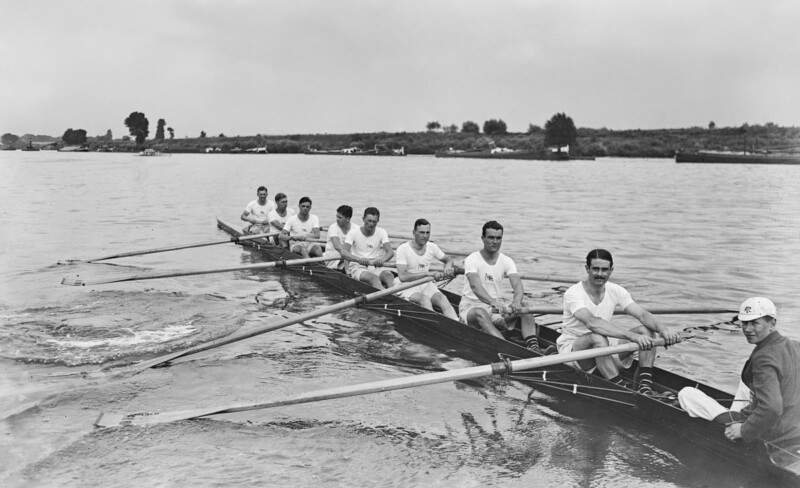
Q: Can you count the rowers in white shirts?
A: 8